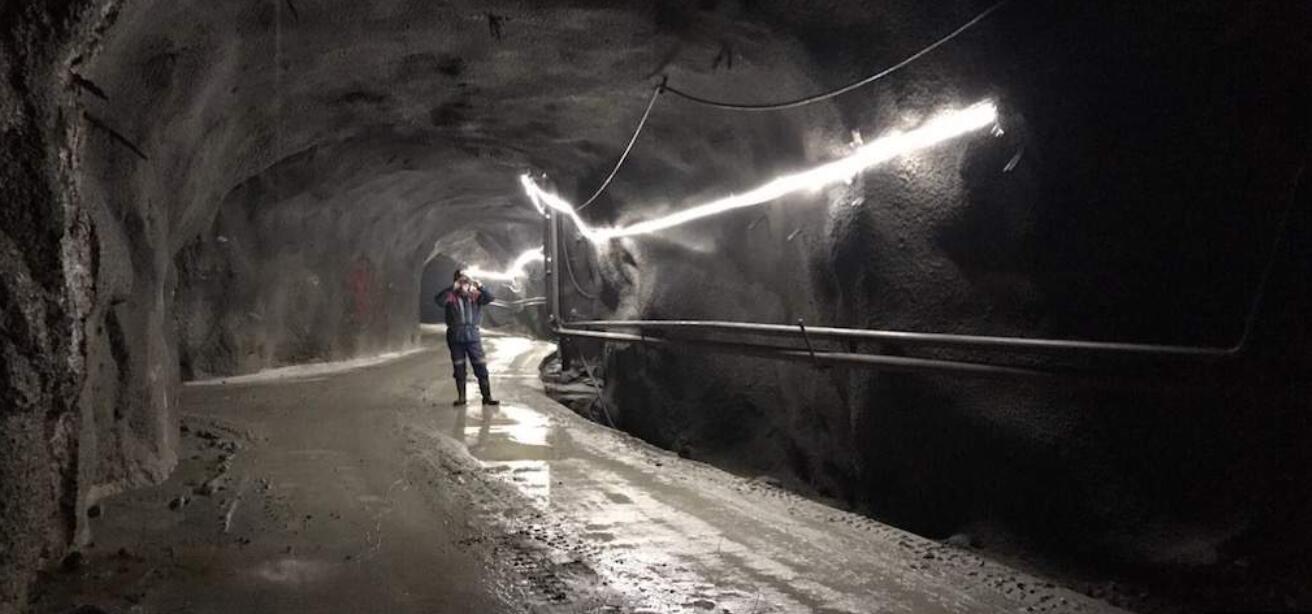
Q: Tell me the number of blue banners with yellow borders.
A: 0